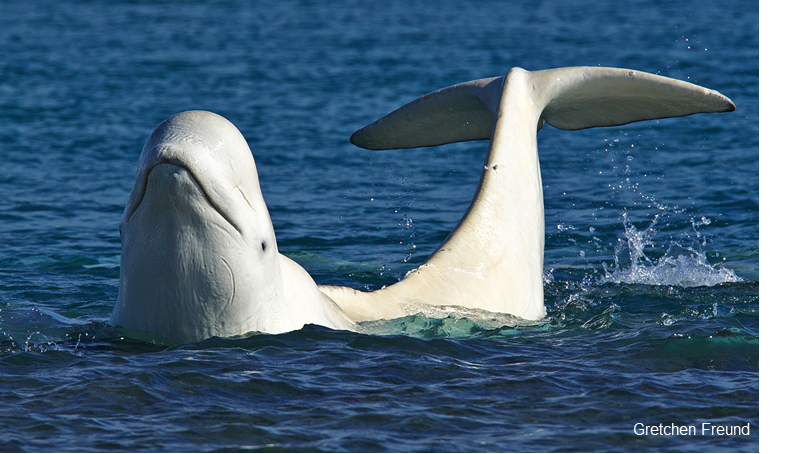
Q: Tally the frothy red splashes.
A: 0